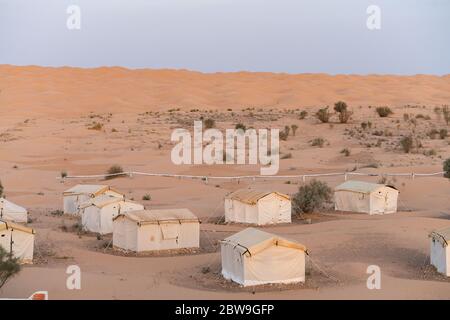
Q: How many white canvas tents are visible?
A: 9